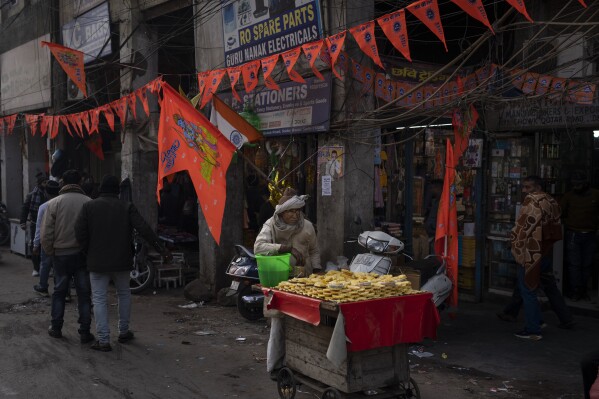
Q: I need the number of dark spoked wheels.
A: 3